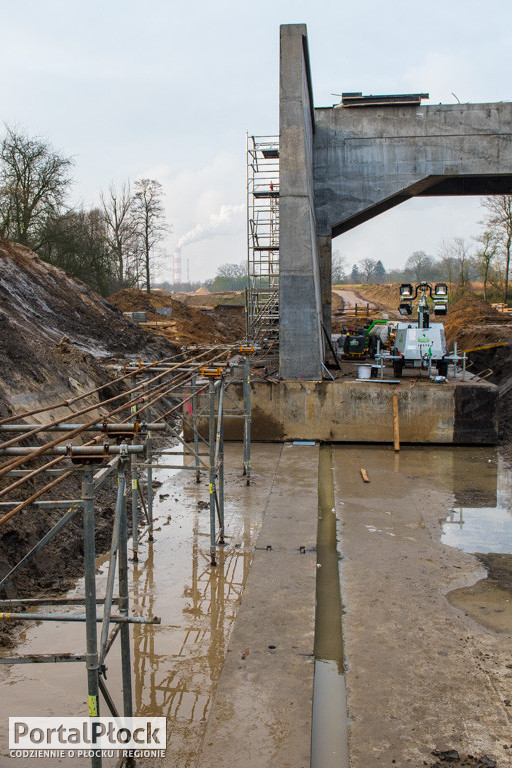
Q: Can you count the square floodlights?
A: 4